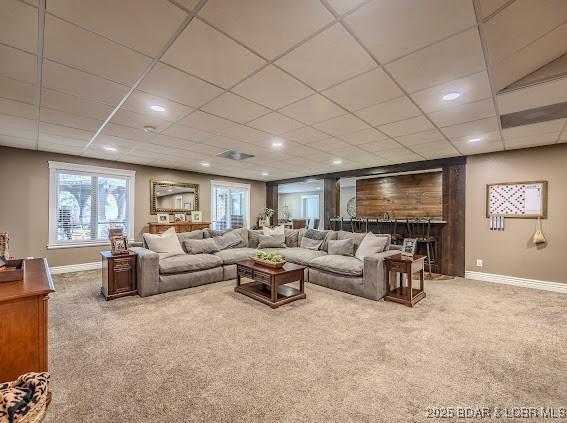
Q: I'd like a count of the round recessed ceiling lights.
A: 8